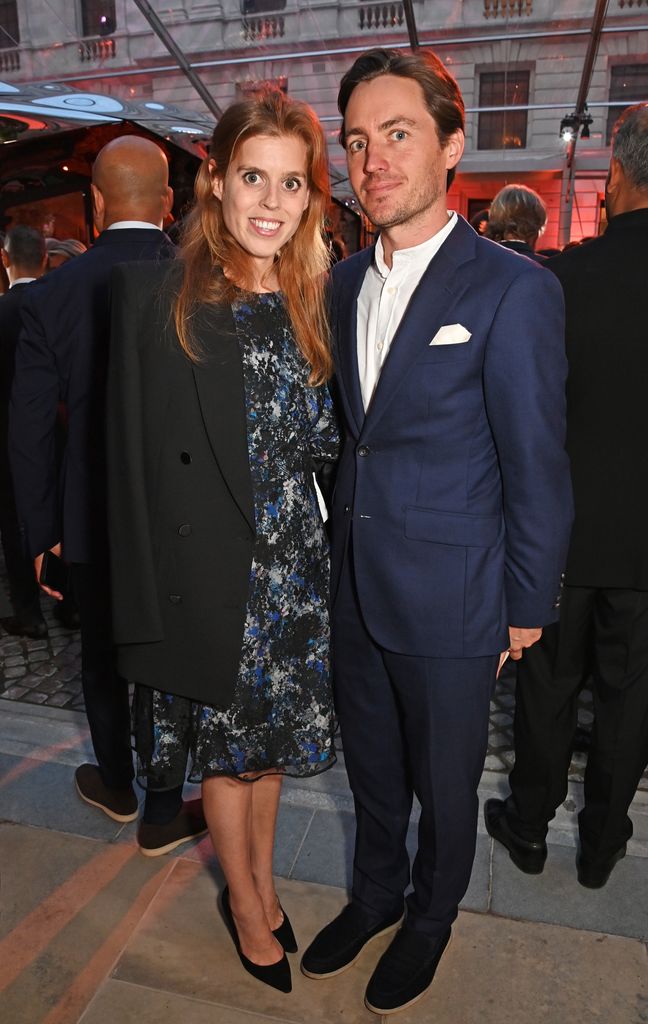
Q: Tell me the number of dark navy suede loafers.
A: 2